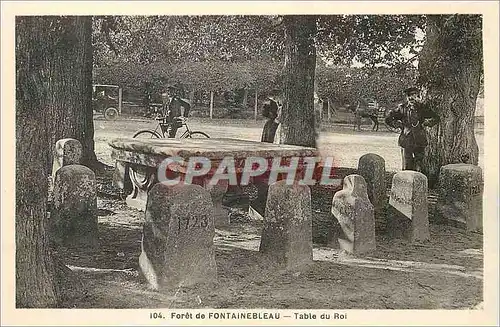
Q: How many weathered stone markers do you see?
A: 8